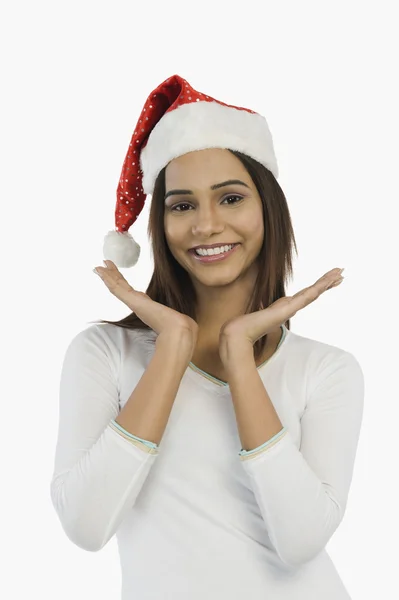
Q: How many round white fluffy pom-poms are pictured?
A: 1